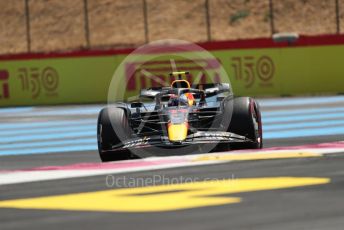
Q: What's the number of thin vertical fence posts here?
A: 6